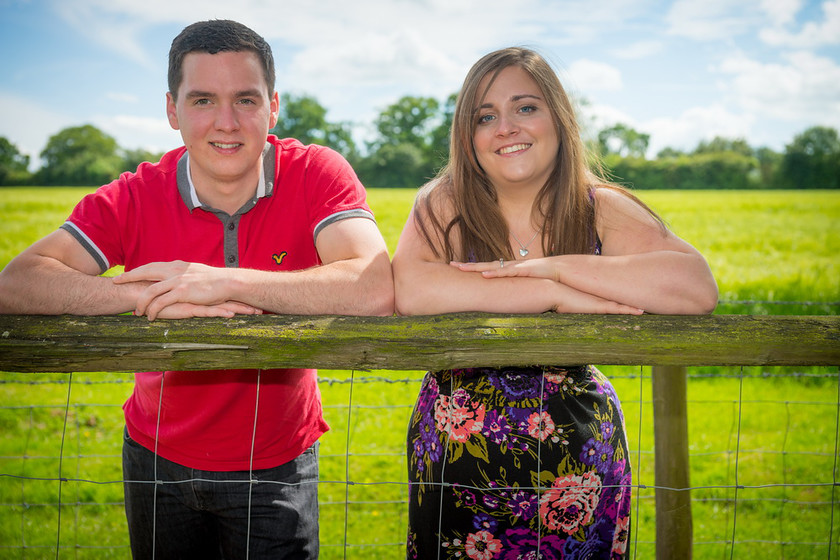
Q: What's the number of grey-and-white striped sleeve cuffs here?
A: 2